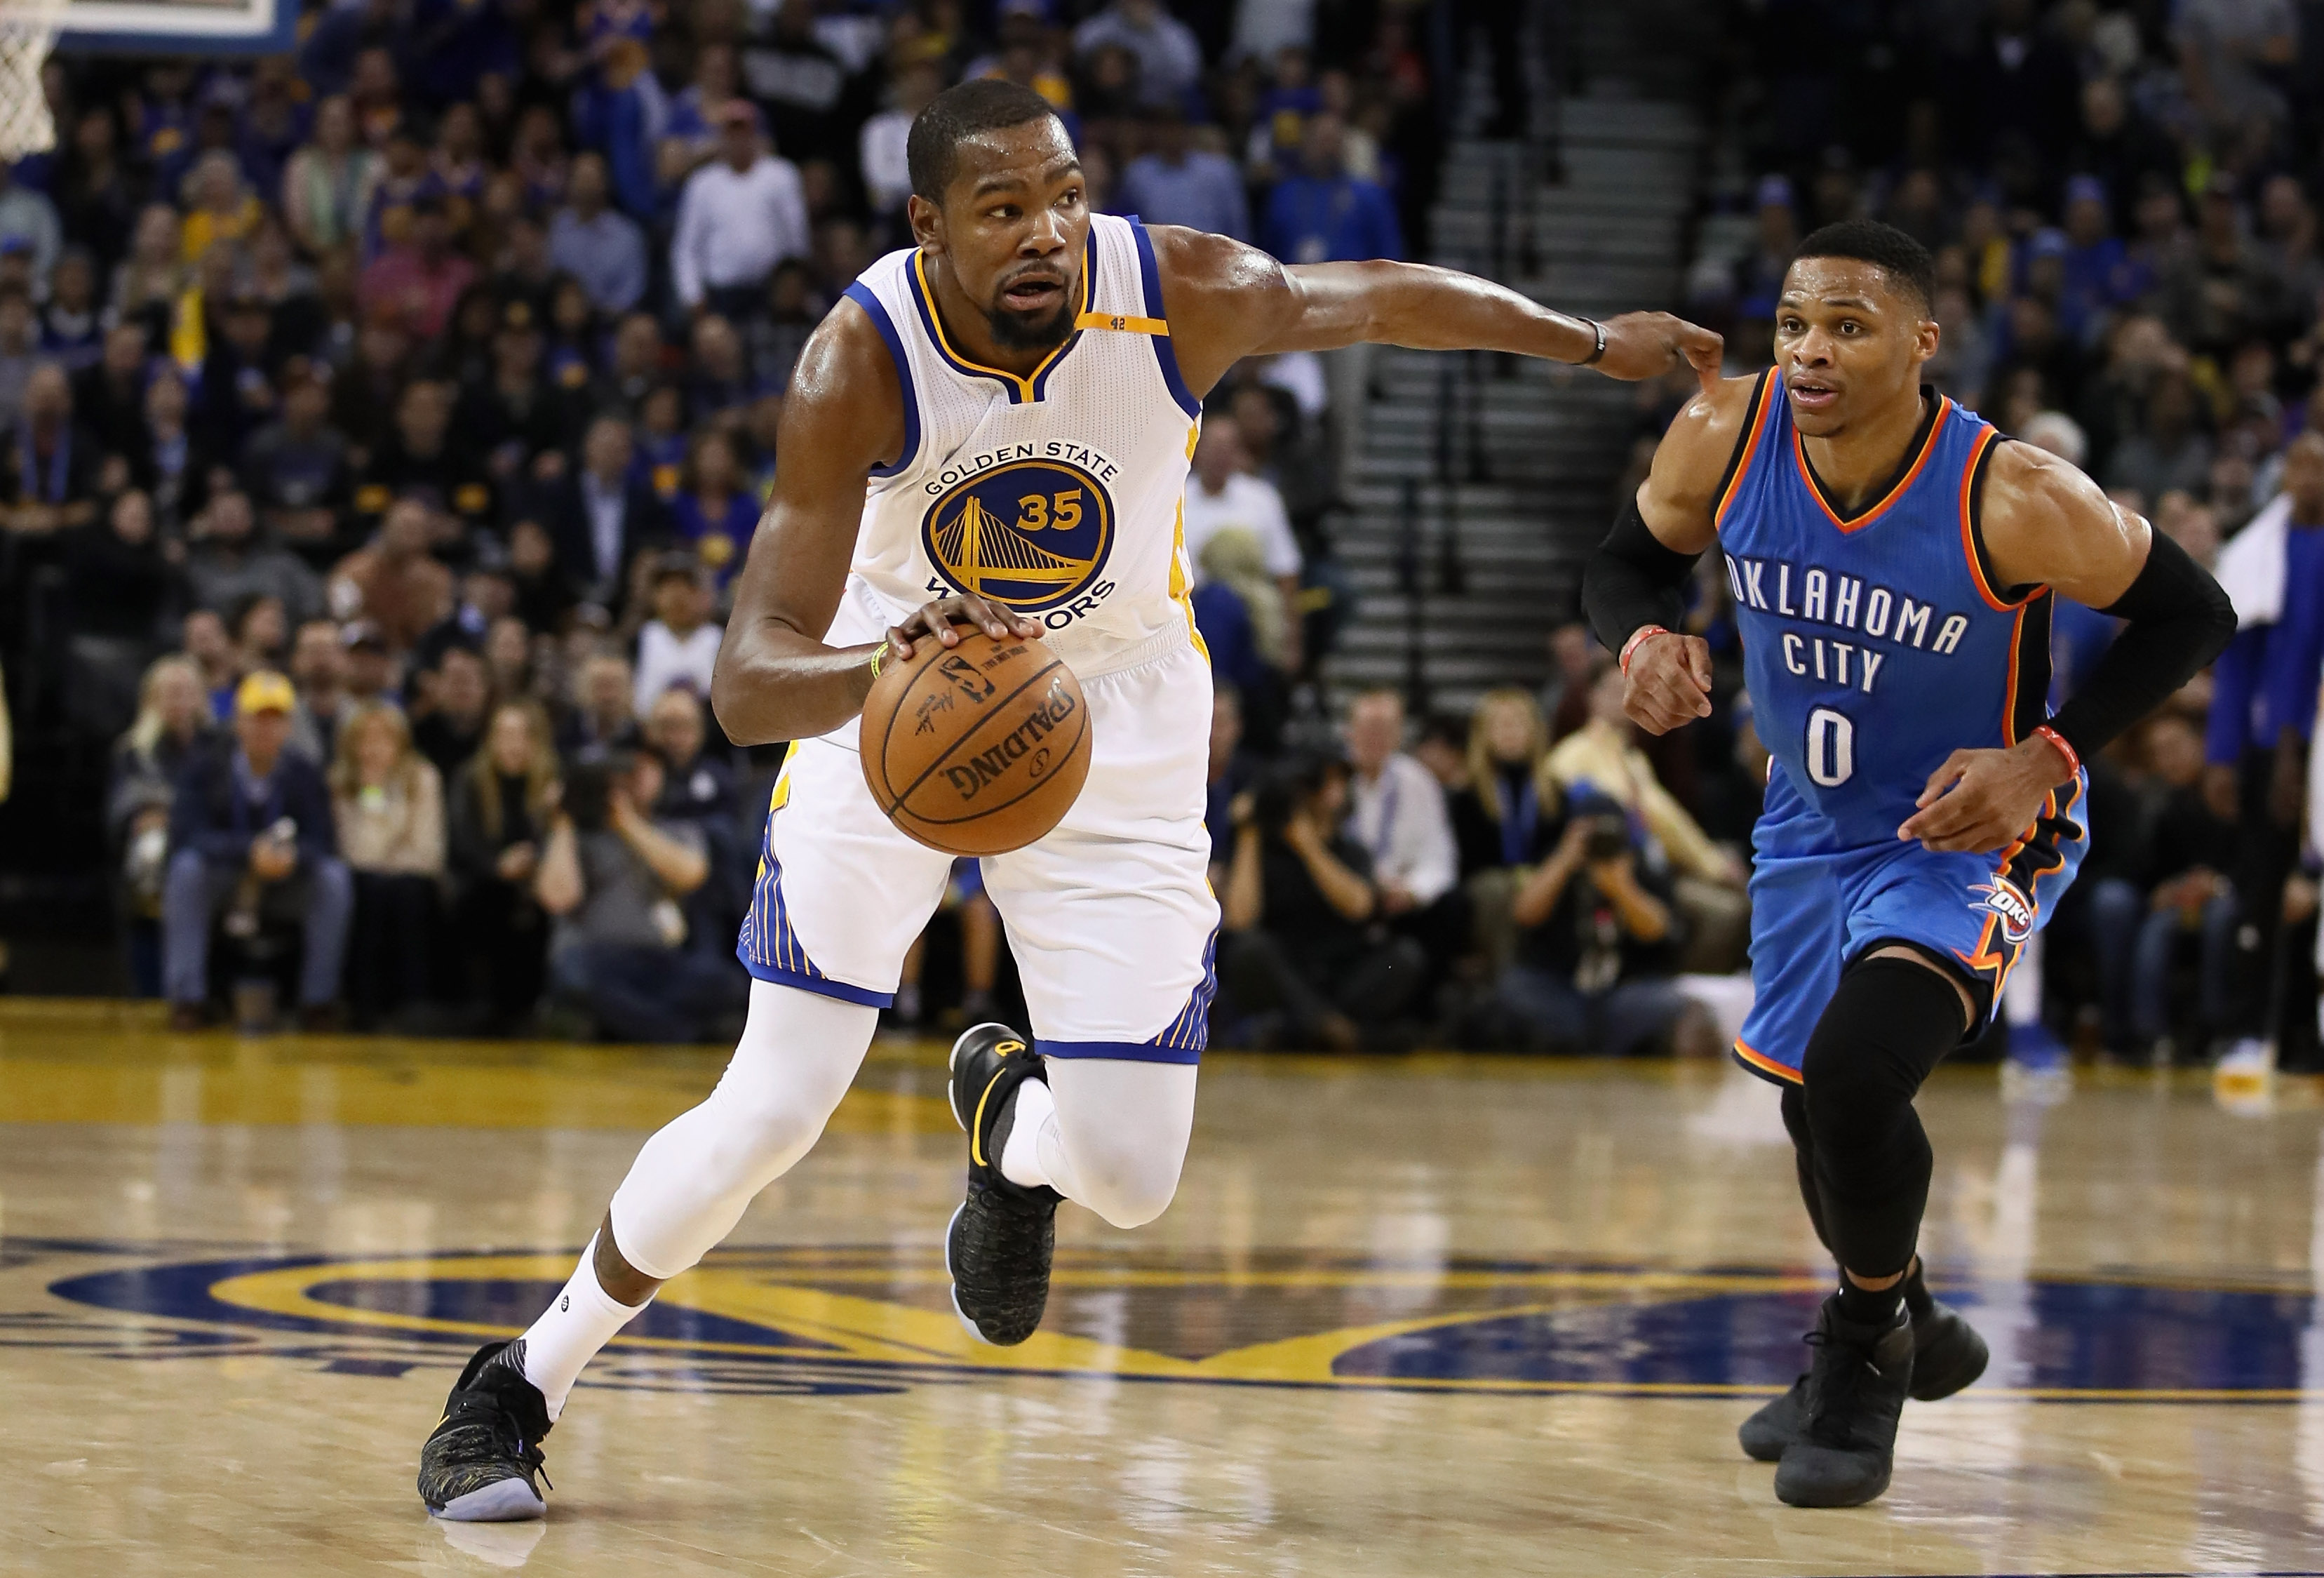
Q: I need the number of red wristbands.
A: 2